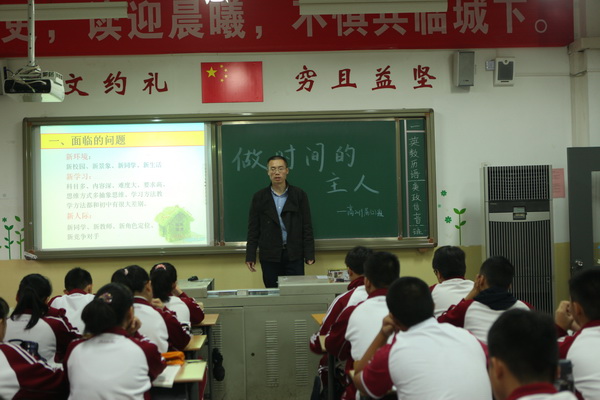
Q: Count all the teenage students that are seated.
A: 13